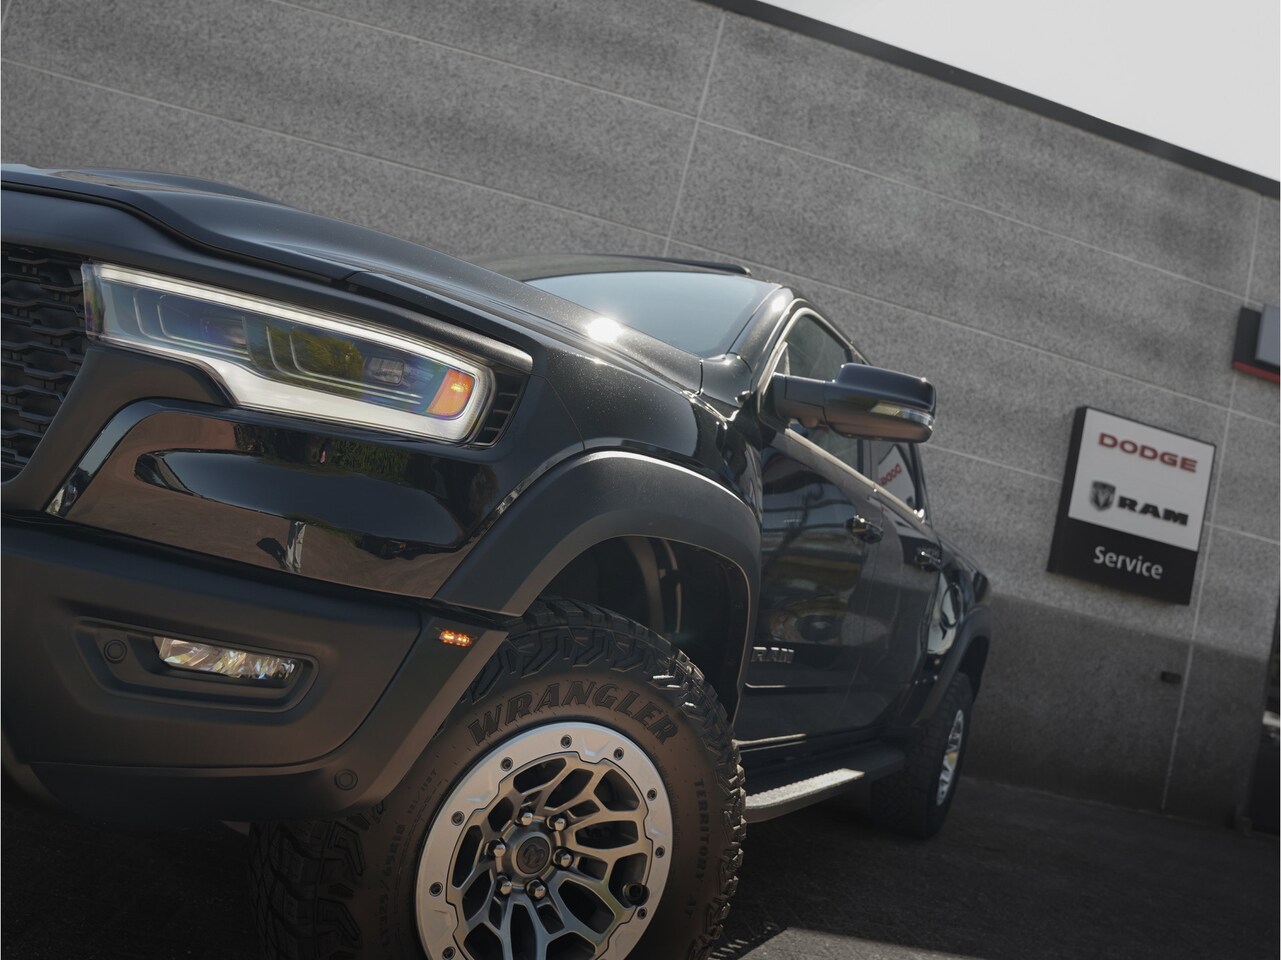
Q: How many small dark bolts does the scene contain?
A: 9